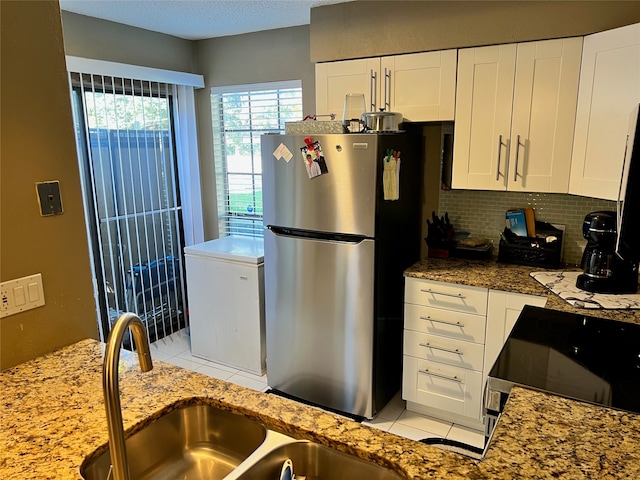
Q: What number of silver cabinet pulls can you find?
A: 8